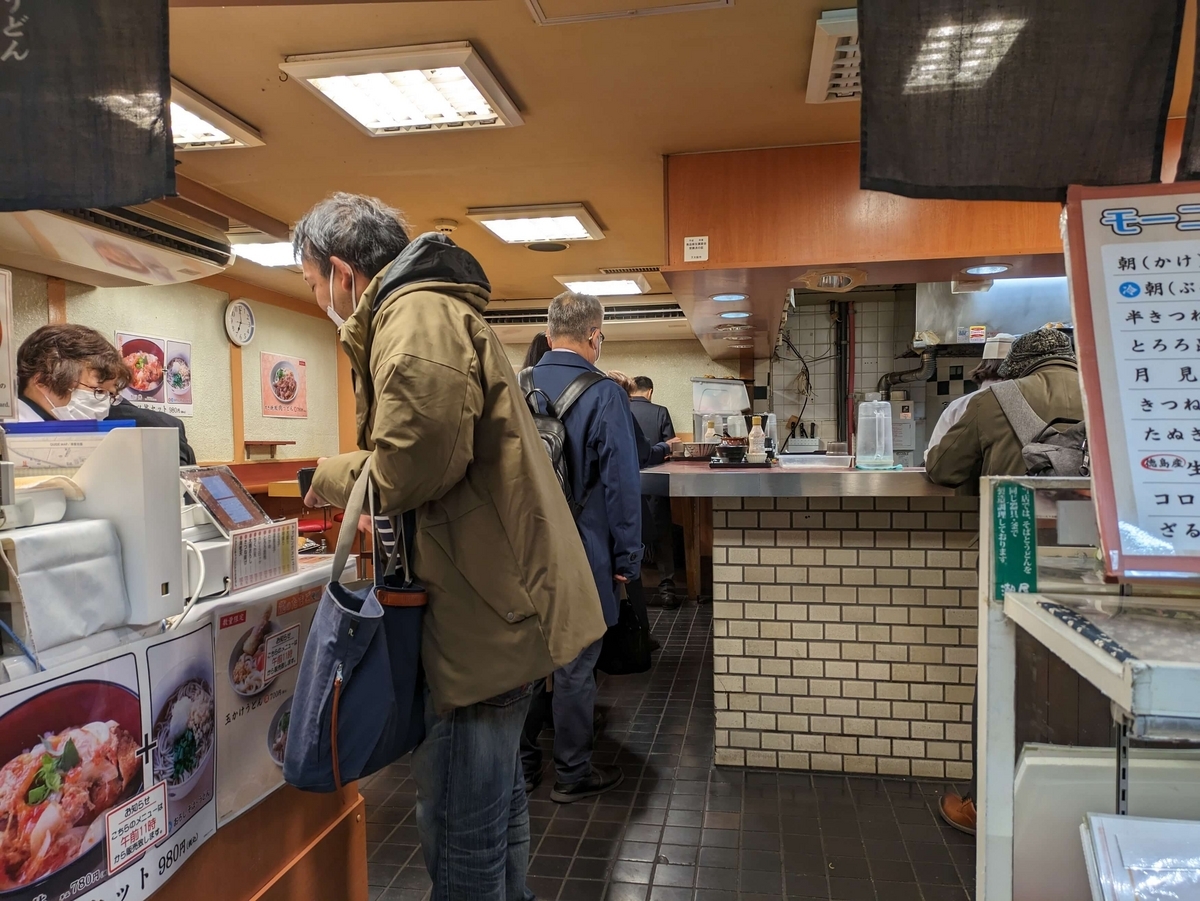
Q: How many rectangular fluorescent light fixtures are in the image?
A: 6